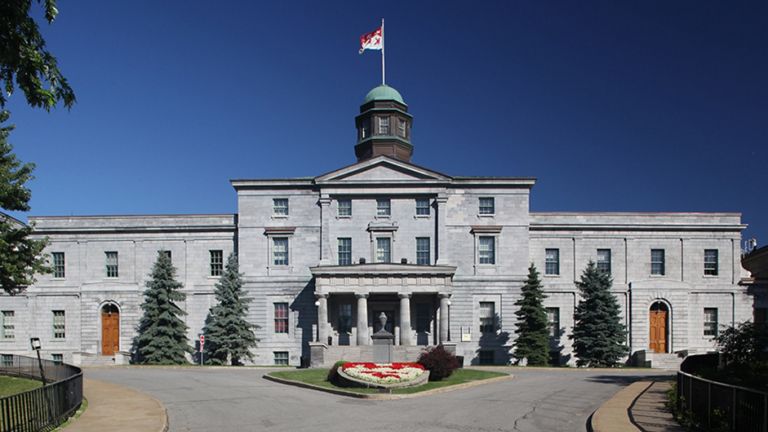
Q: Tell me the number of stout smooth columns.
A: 4